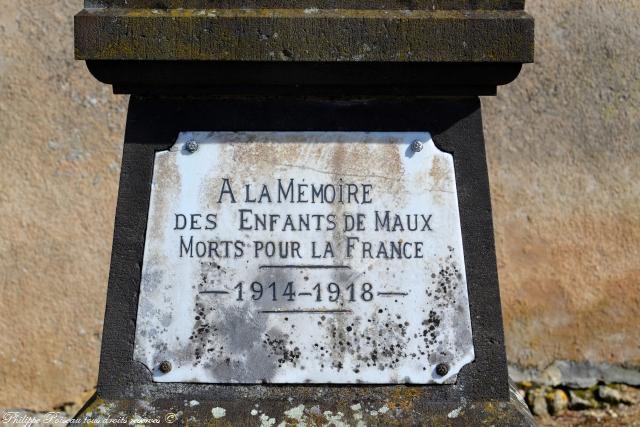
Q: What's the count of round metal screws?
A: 4